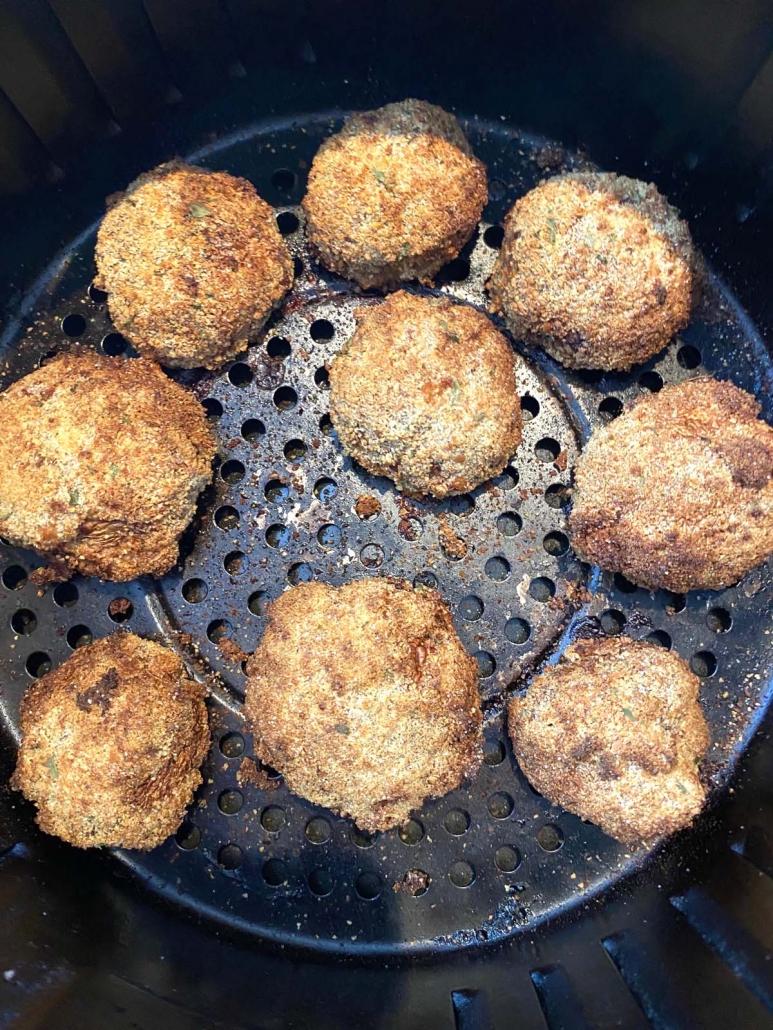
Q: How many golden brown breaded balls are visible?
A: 9